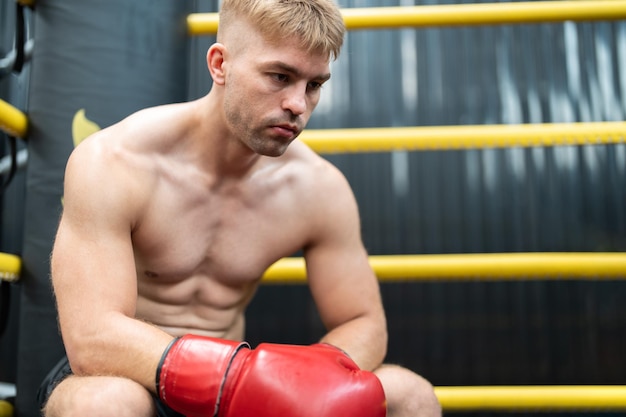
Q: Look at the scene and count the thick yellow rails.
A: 4